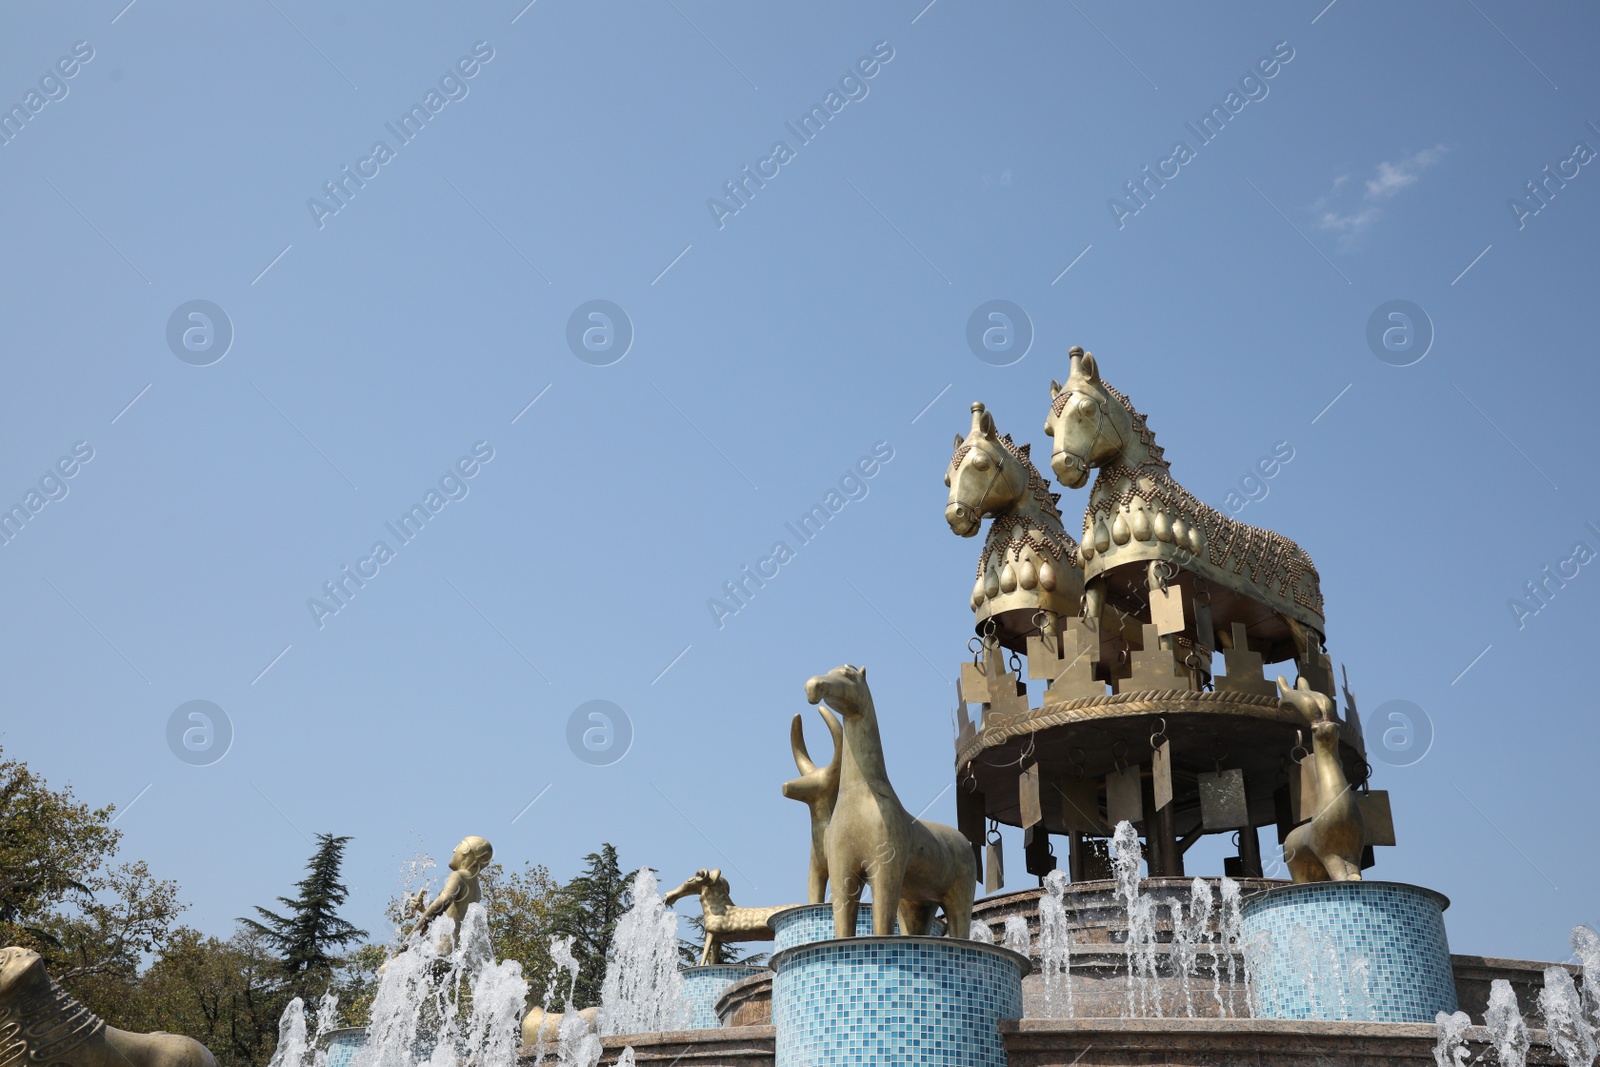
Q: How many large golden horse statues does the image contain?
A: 2